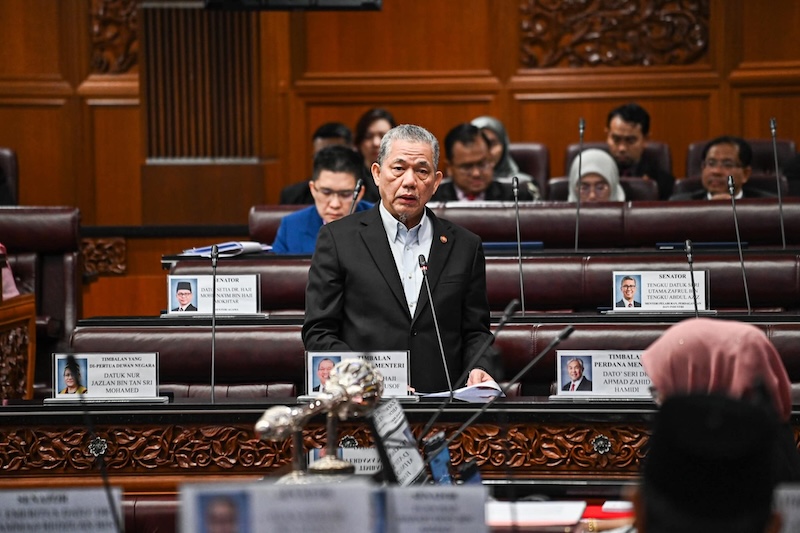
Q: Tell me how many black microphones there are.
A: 11